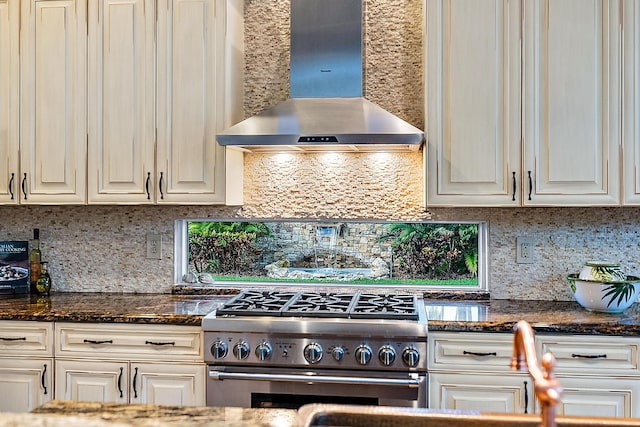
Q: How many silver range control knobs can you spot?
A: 8